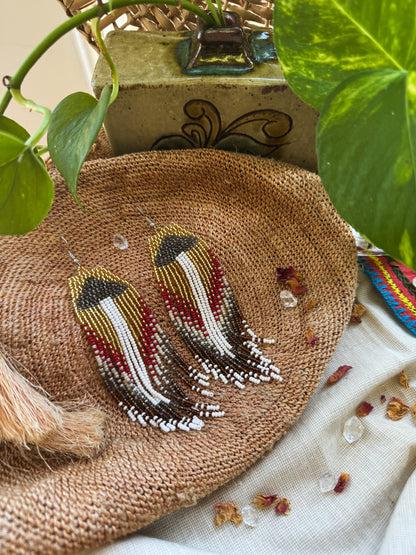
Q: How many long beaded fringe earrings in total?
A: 2